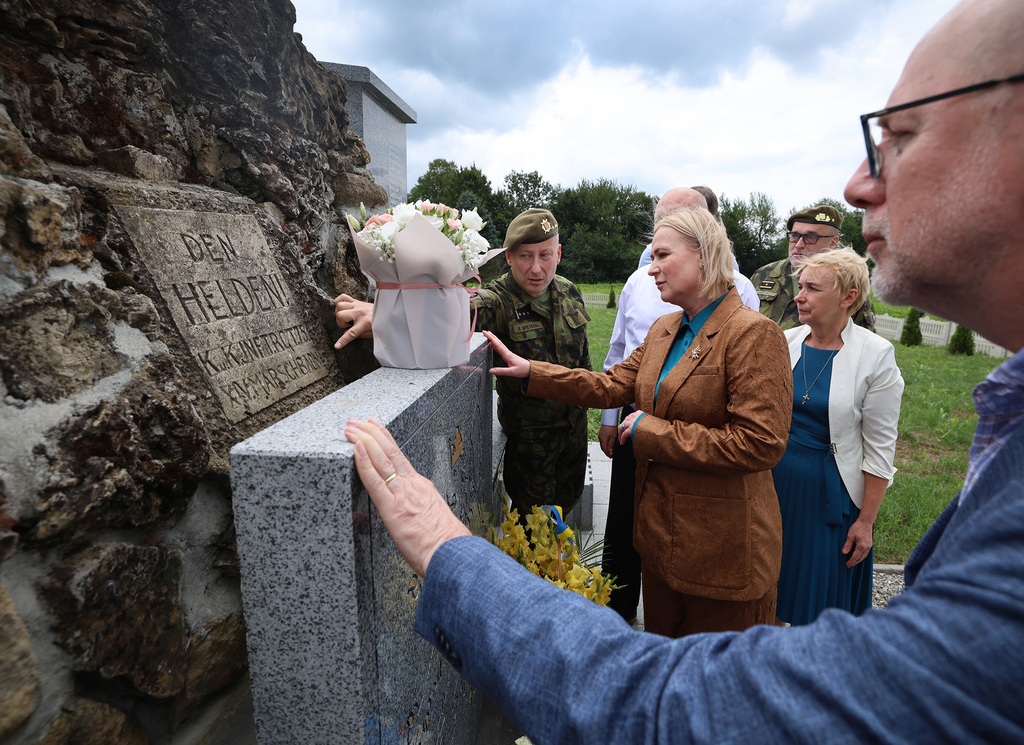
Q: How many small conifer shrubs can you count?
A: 3